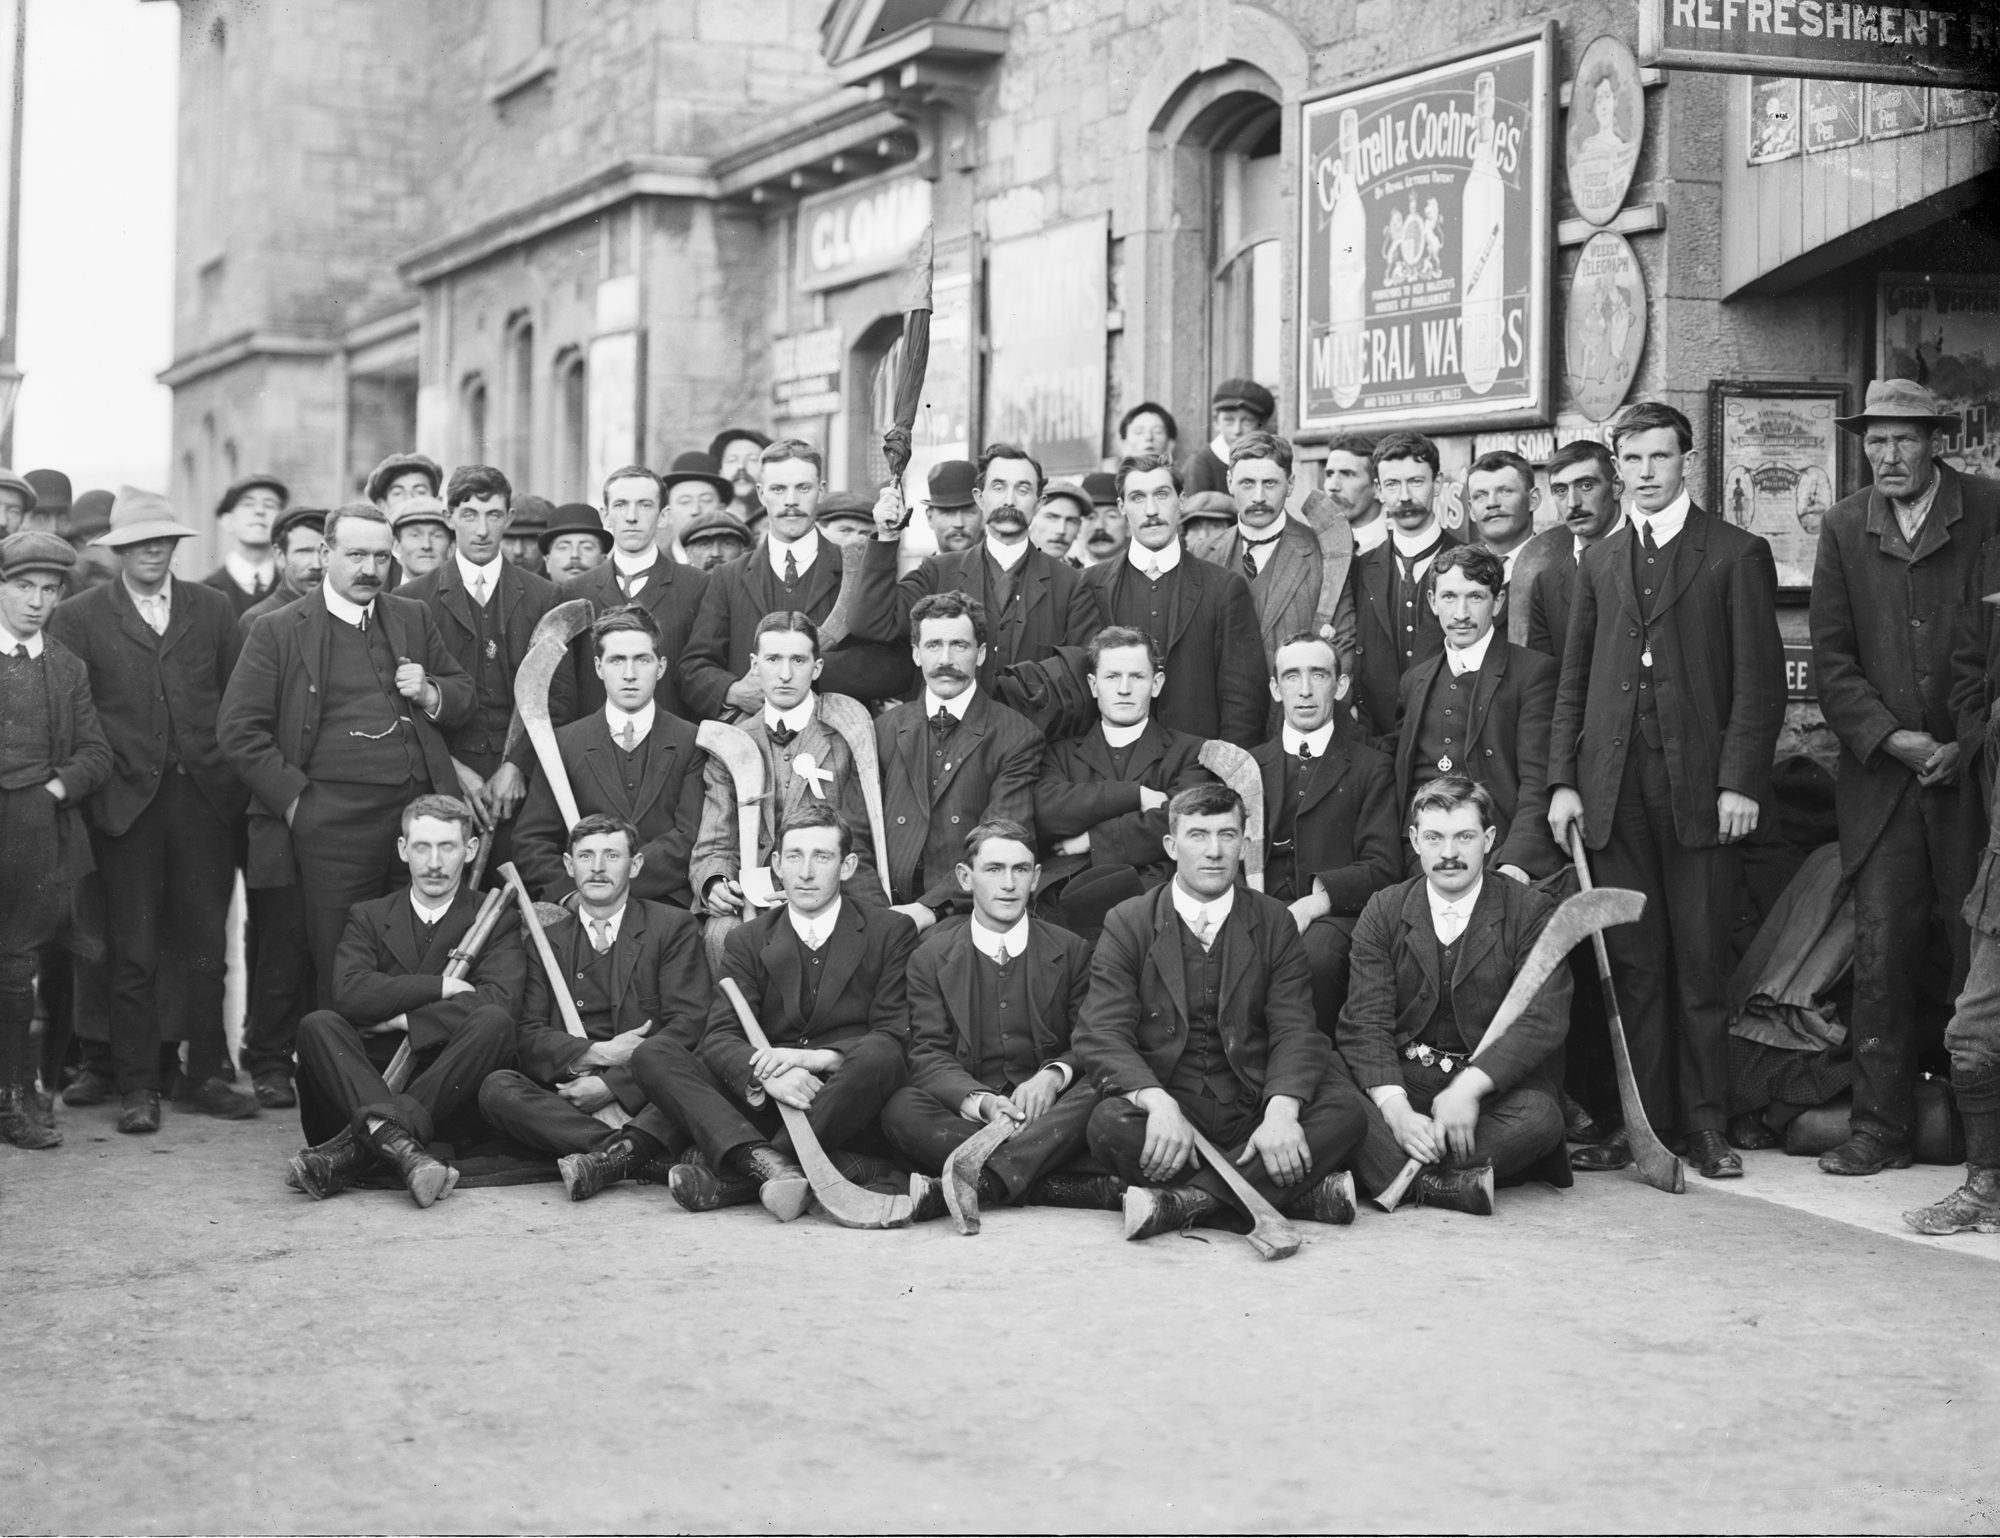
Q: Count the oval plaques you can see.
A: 2